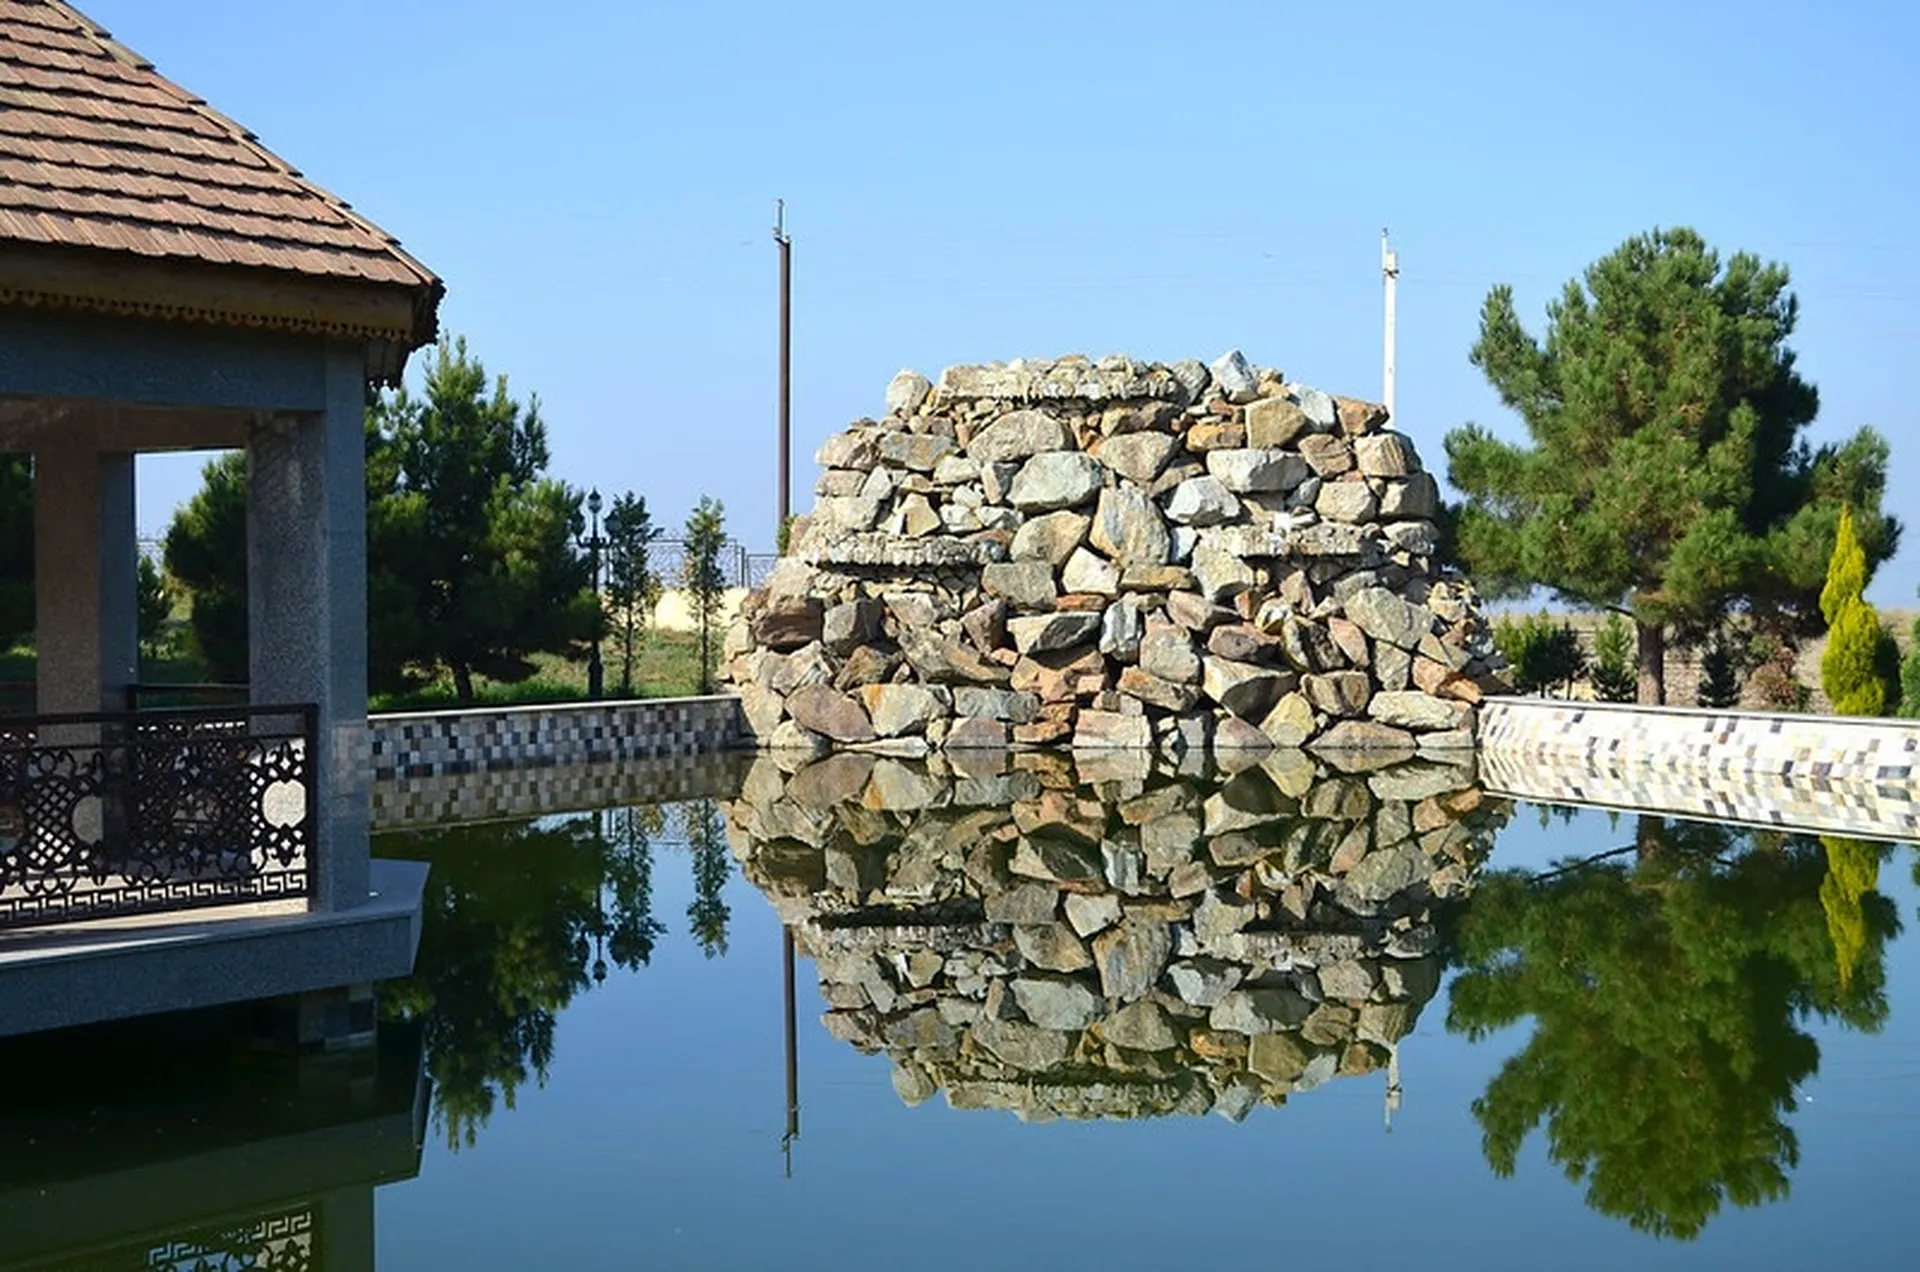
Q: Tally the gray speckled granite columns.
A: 2